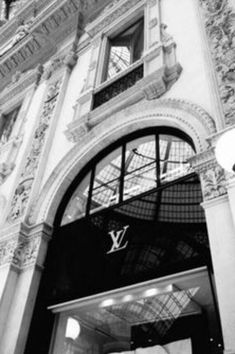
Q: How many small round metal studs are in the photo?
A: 4